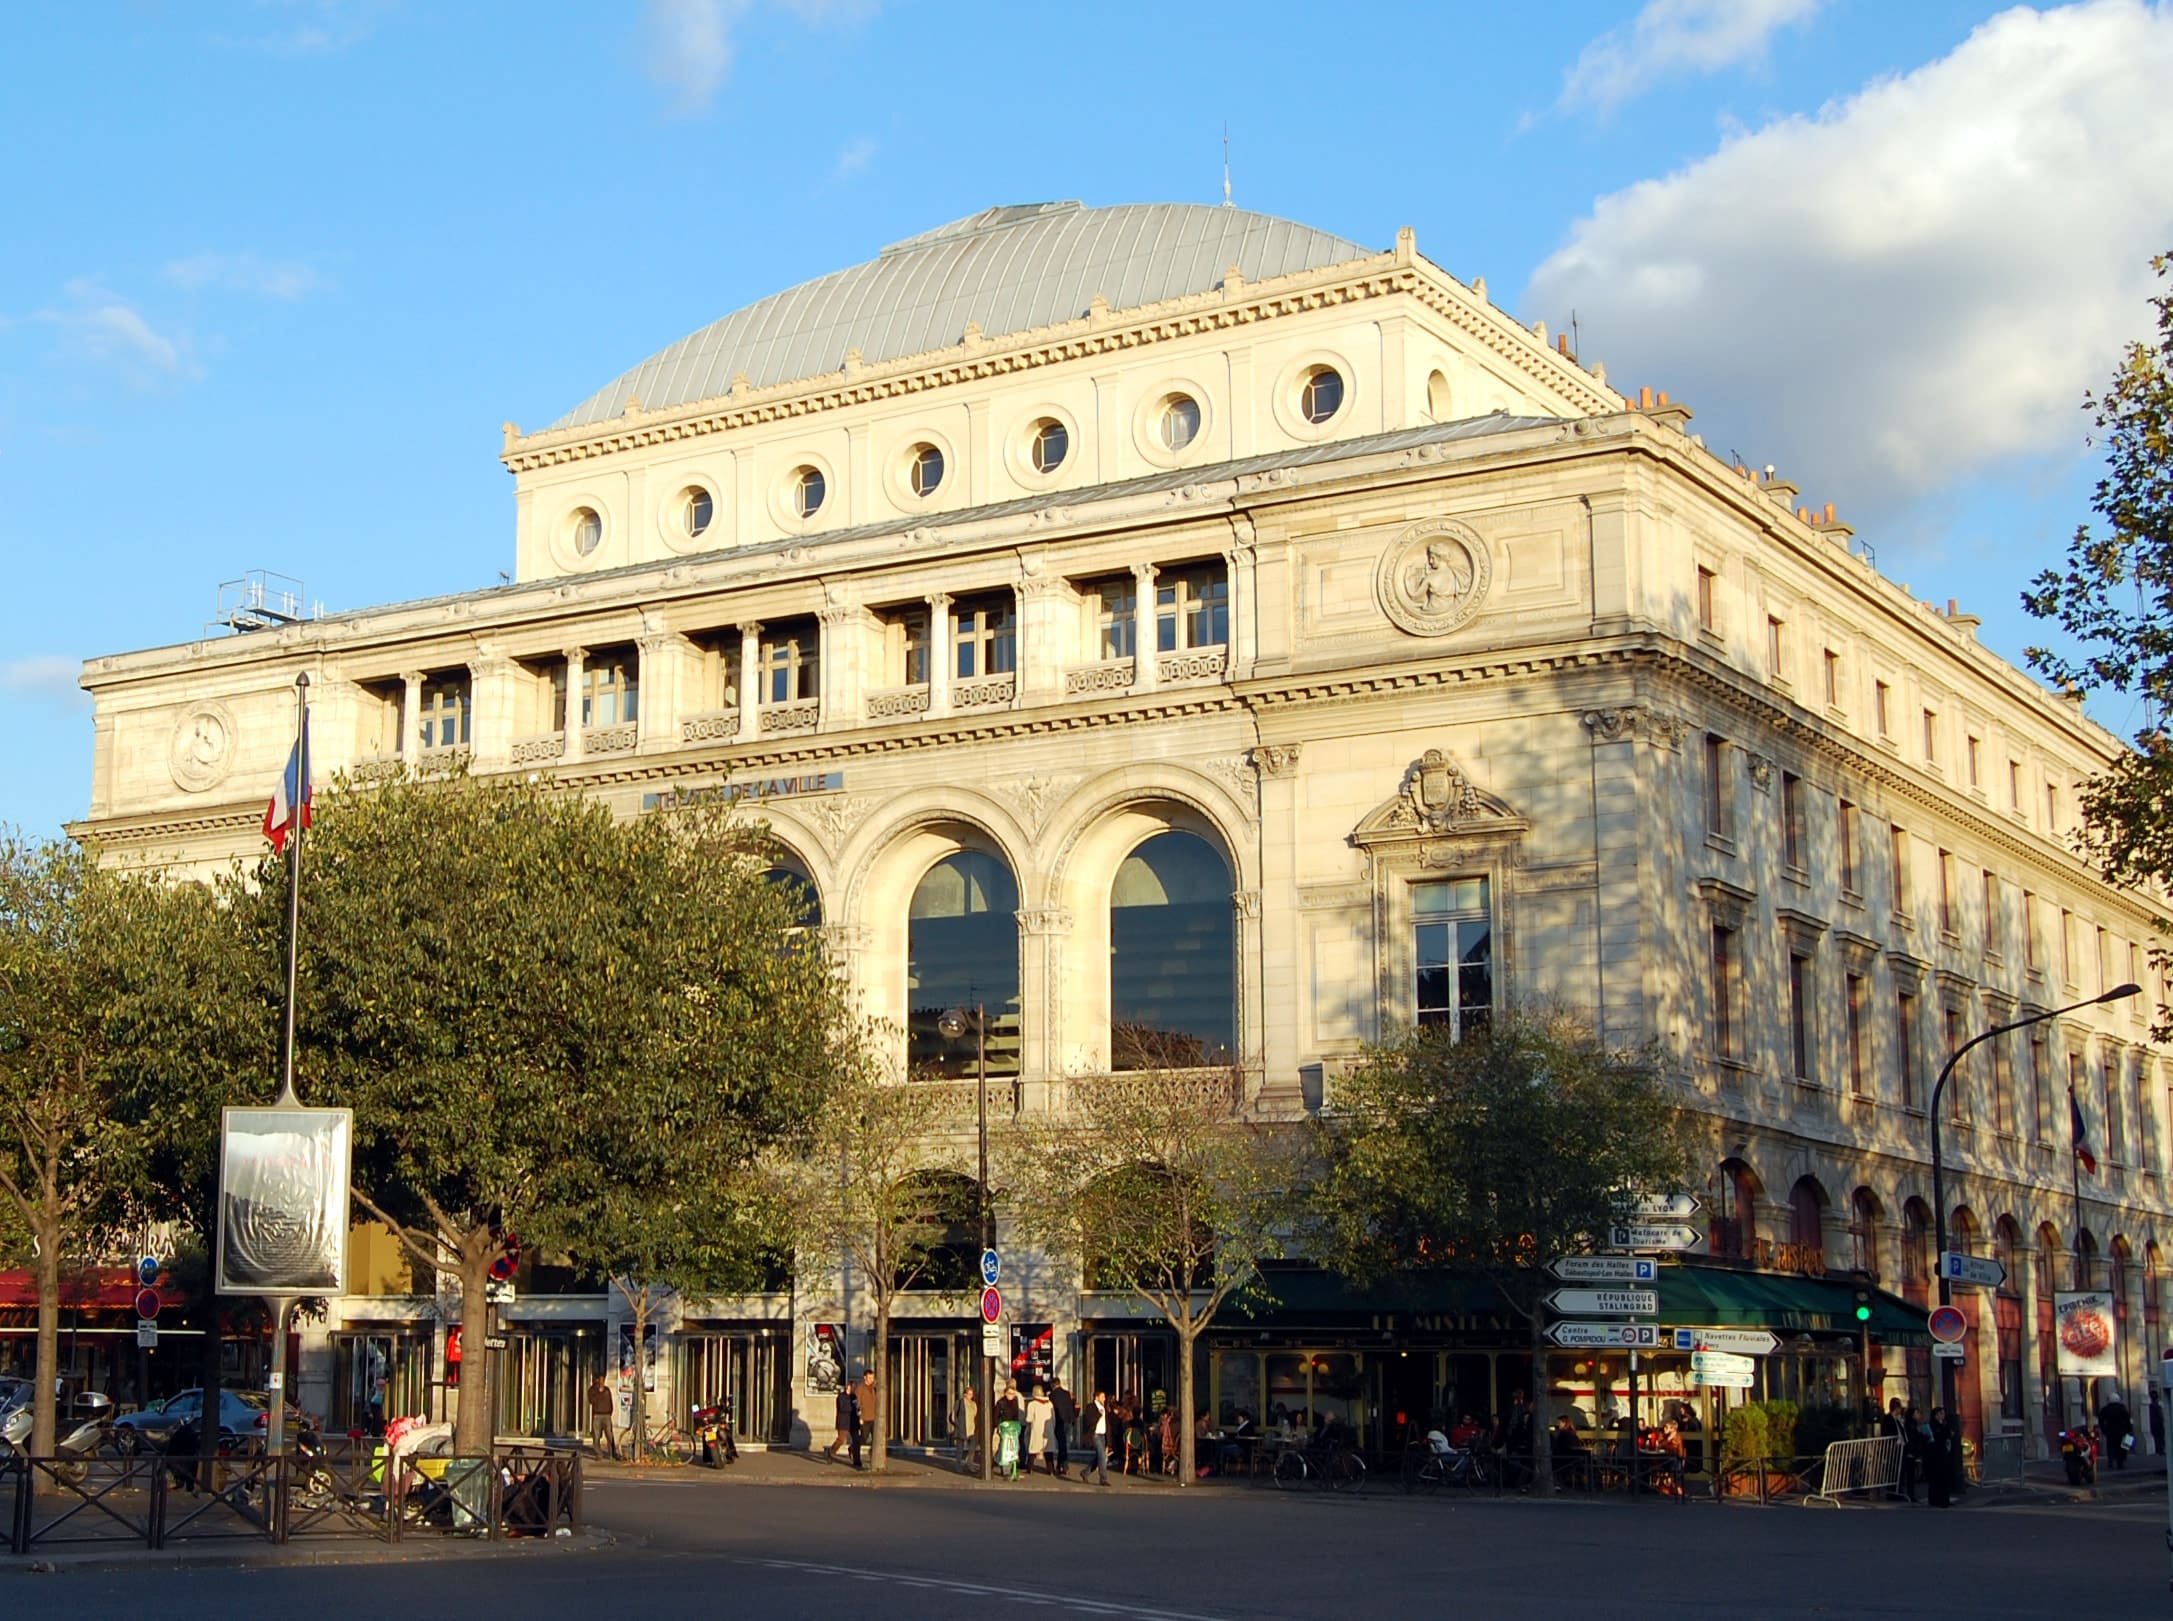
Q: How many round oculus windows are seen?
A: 7